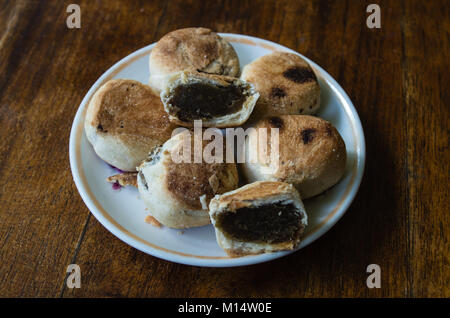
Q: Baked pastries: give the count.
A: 7